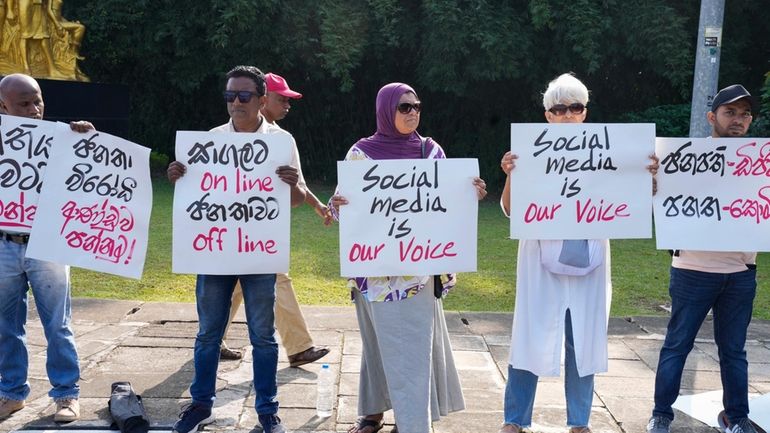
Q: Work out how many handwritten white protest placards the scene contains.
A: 6